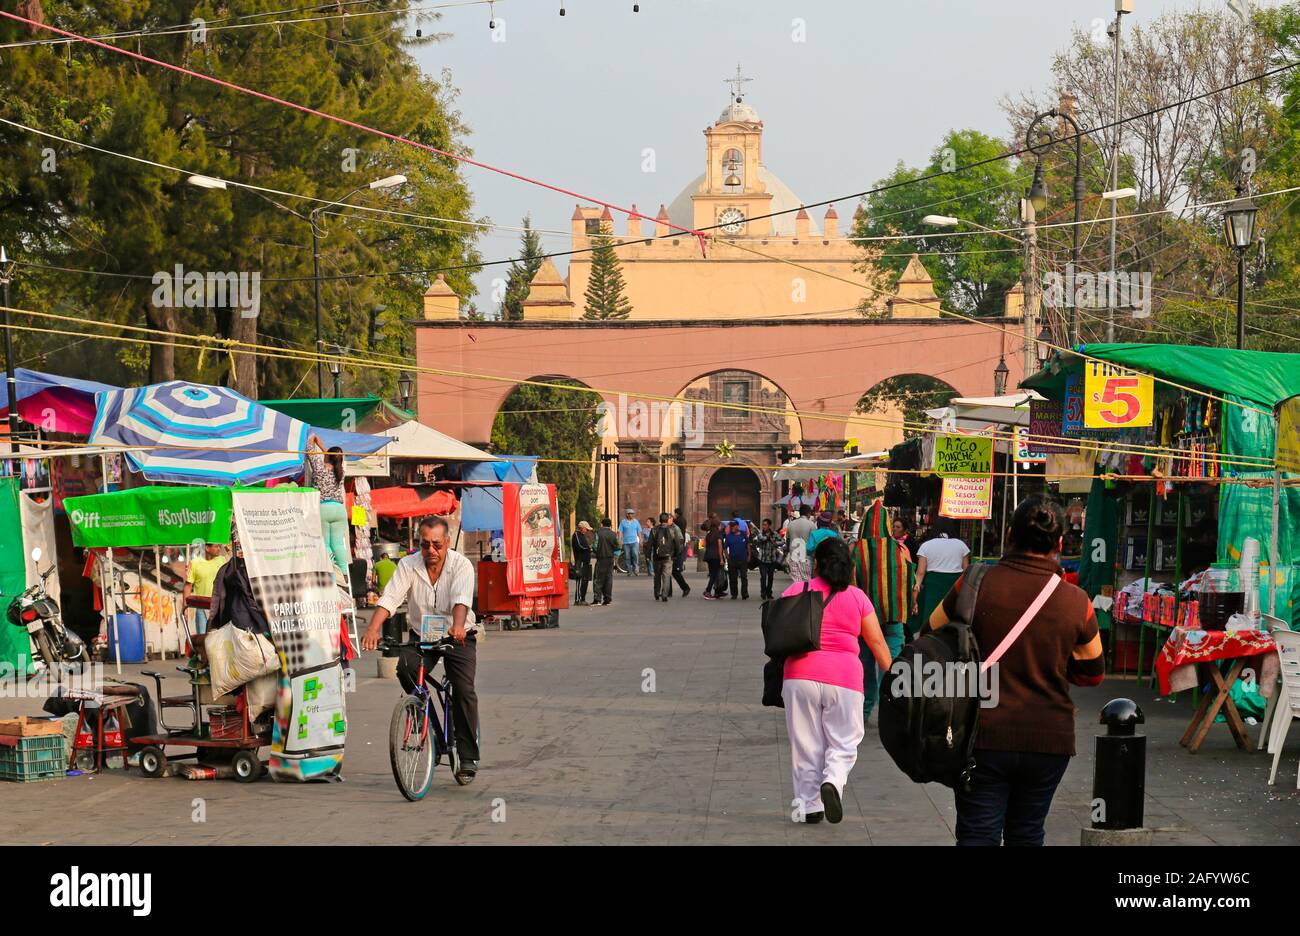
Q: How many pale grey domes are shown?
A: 2